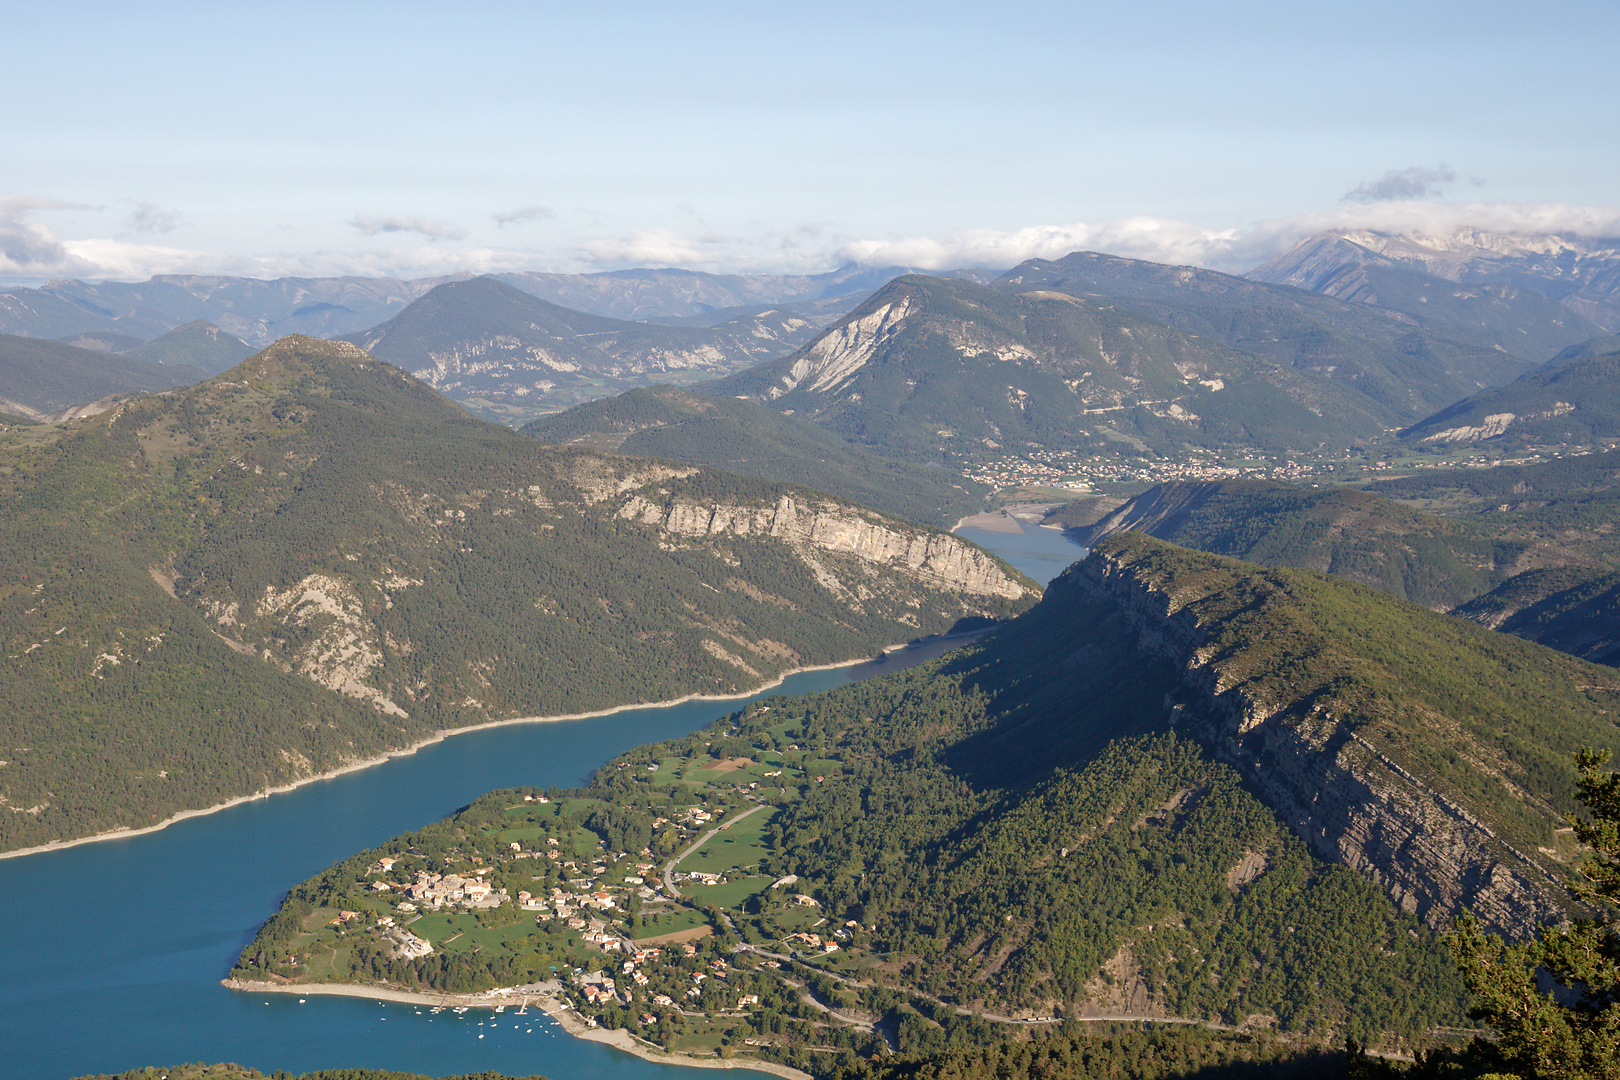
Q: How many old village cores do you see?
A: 1